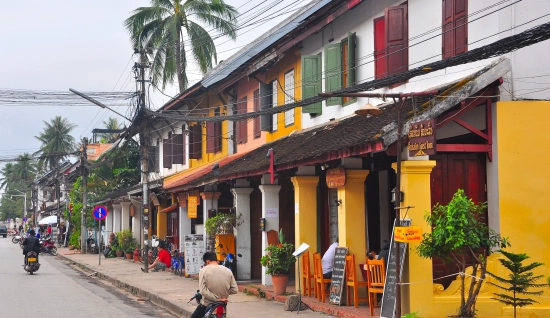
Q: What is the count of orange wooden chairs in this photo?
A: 4